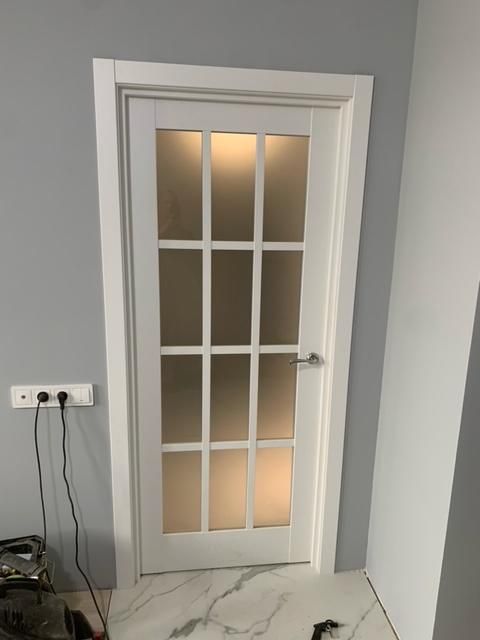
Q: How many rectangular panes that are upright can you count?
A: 12